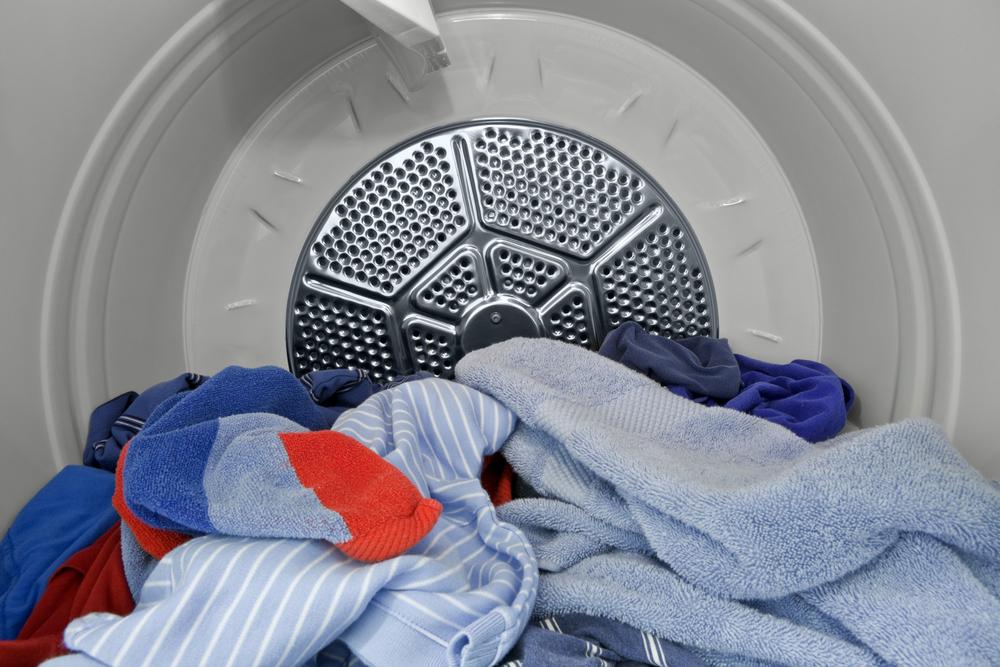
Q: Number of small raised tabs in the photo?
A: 12